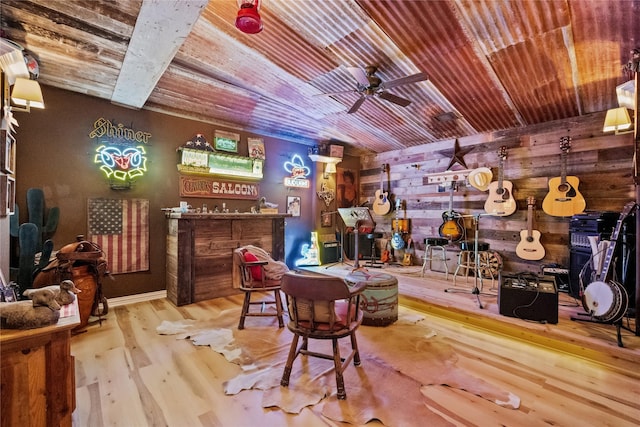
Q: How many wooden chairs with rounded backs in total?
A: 2